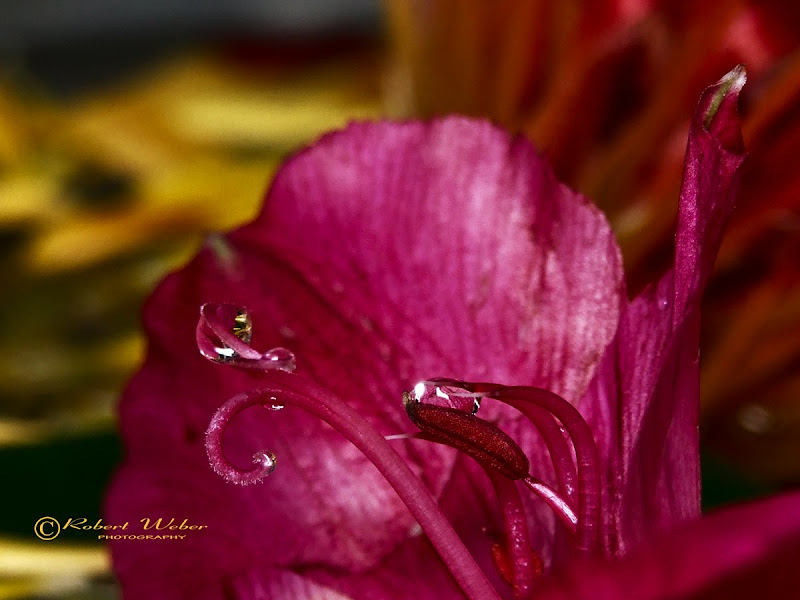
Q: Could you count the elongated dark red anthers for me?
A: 1